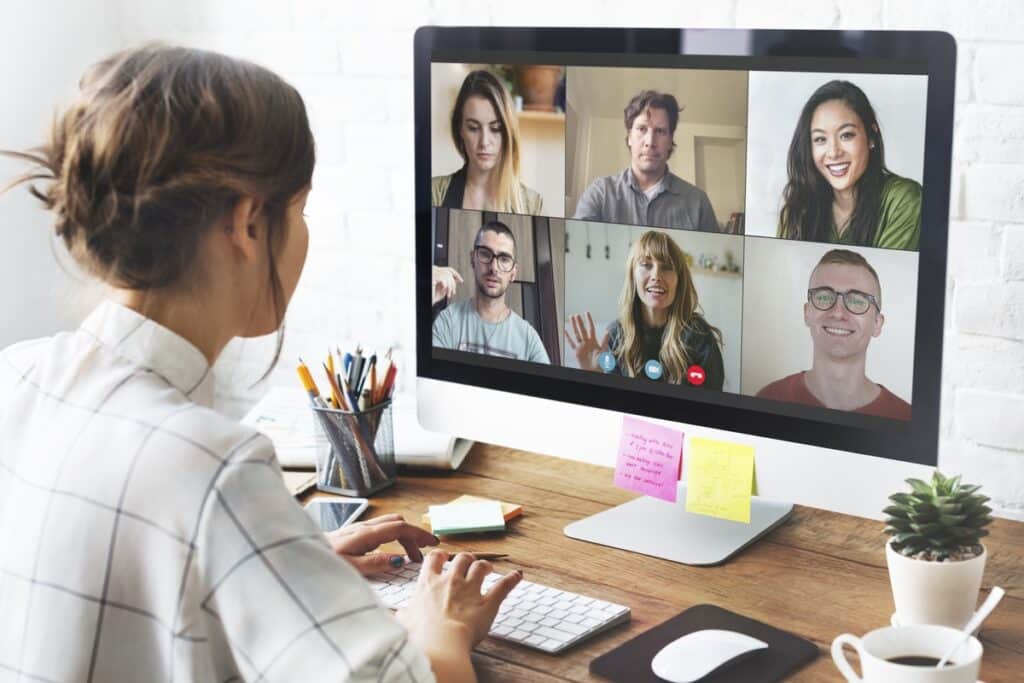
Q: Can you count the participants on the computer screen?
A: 6